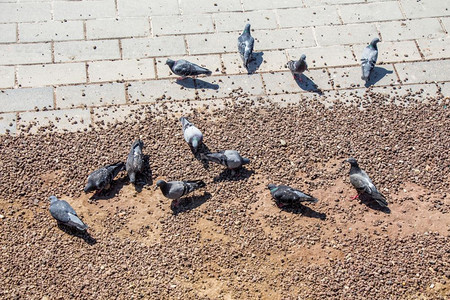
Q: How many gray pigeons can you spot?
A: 12